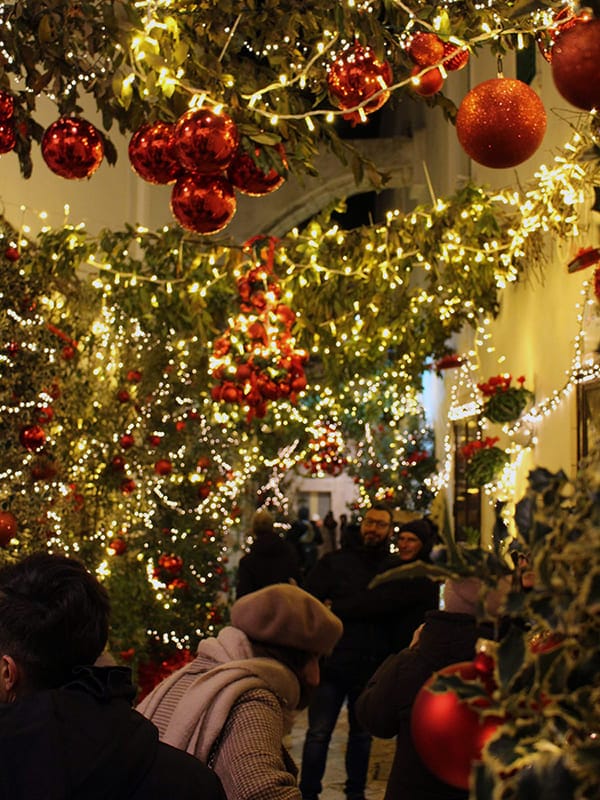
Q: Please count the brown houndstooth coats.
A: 1